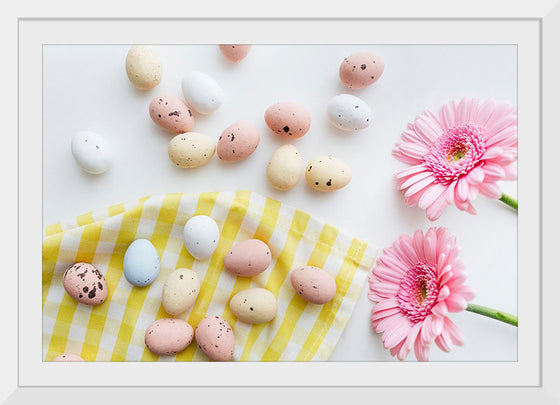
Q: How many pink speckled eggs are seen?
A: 11